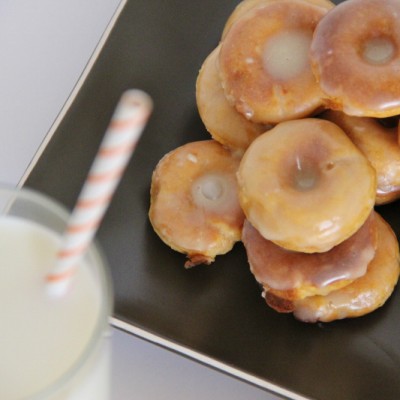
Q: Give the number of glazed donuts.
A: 9